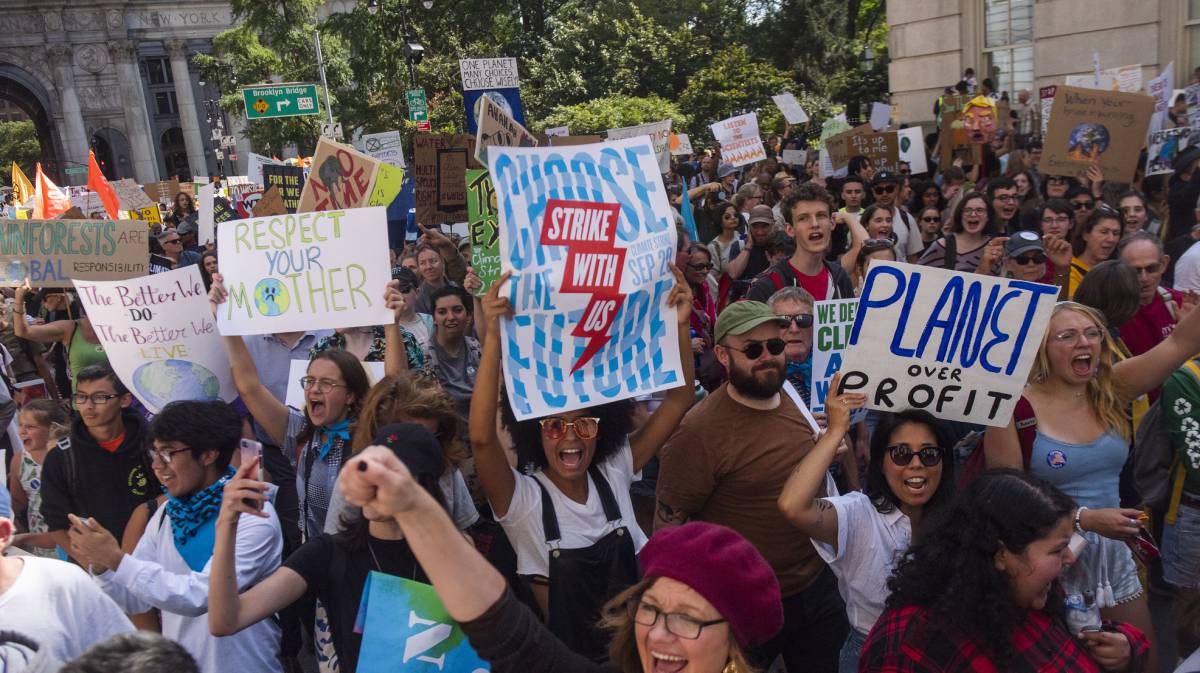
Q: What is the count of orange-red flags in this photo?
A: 2